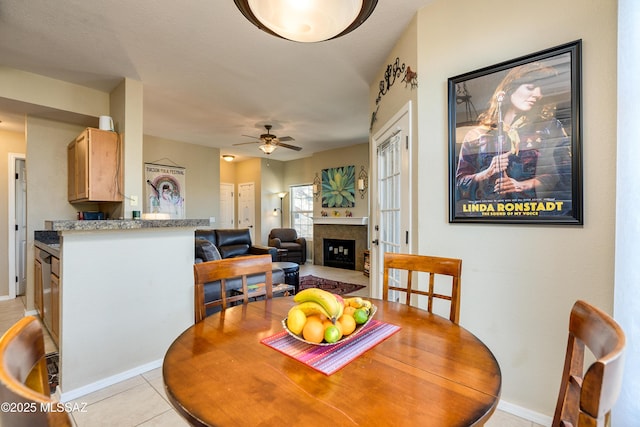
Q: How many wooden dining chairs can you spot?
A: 4